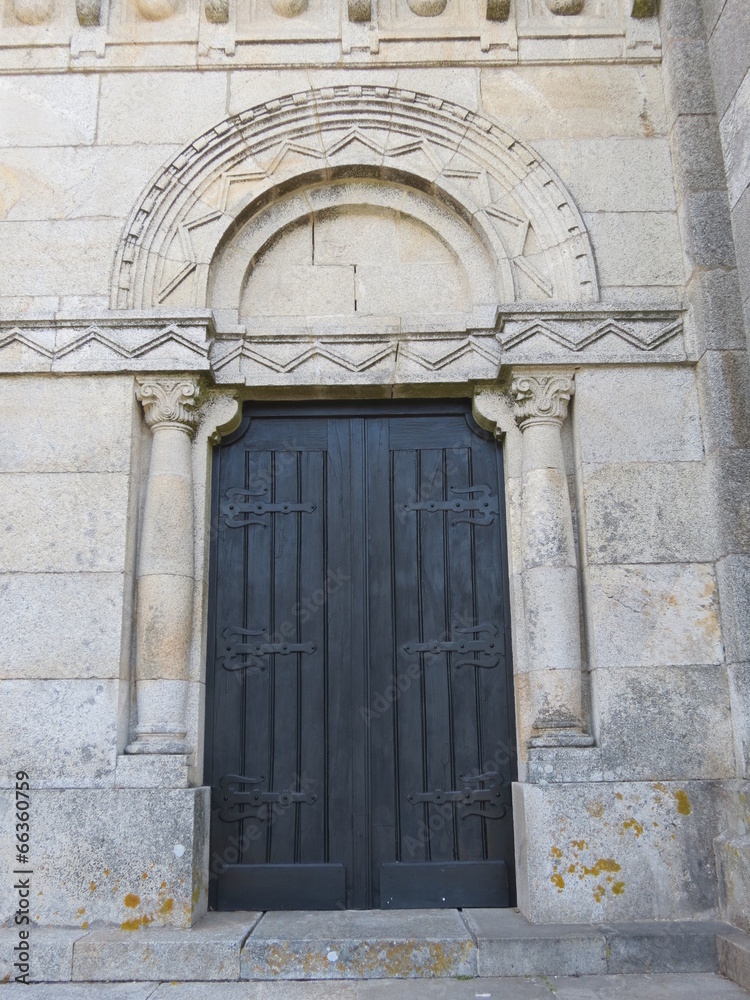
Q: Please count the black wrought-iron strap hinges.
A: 6